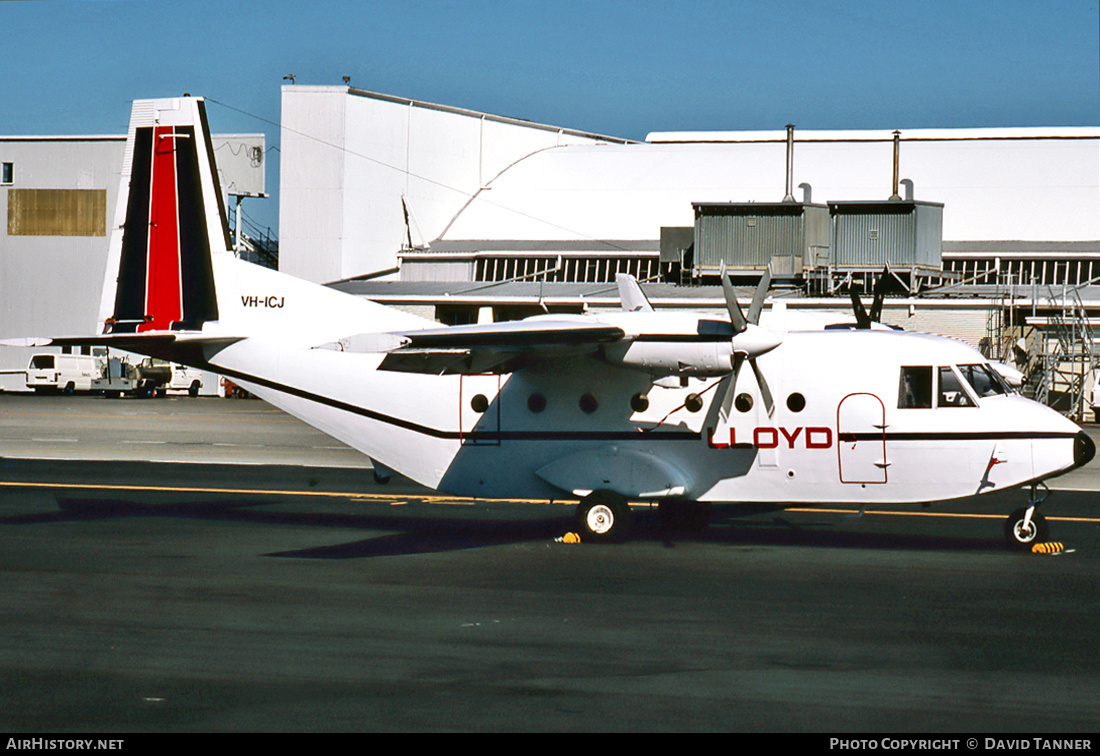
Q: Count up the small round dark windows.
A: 7